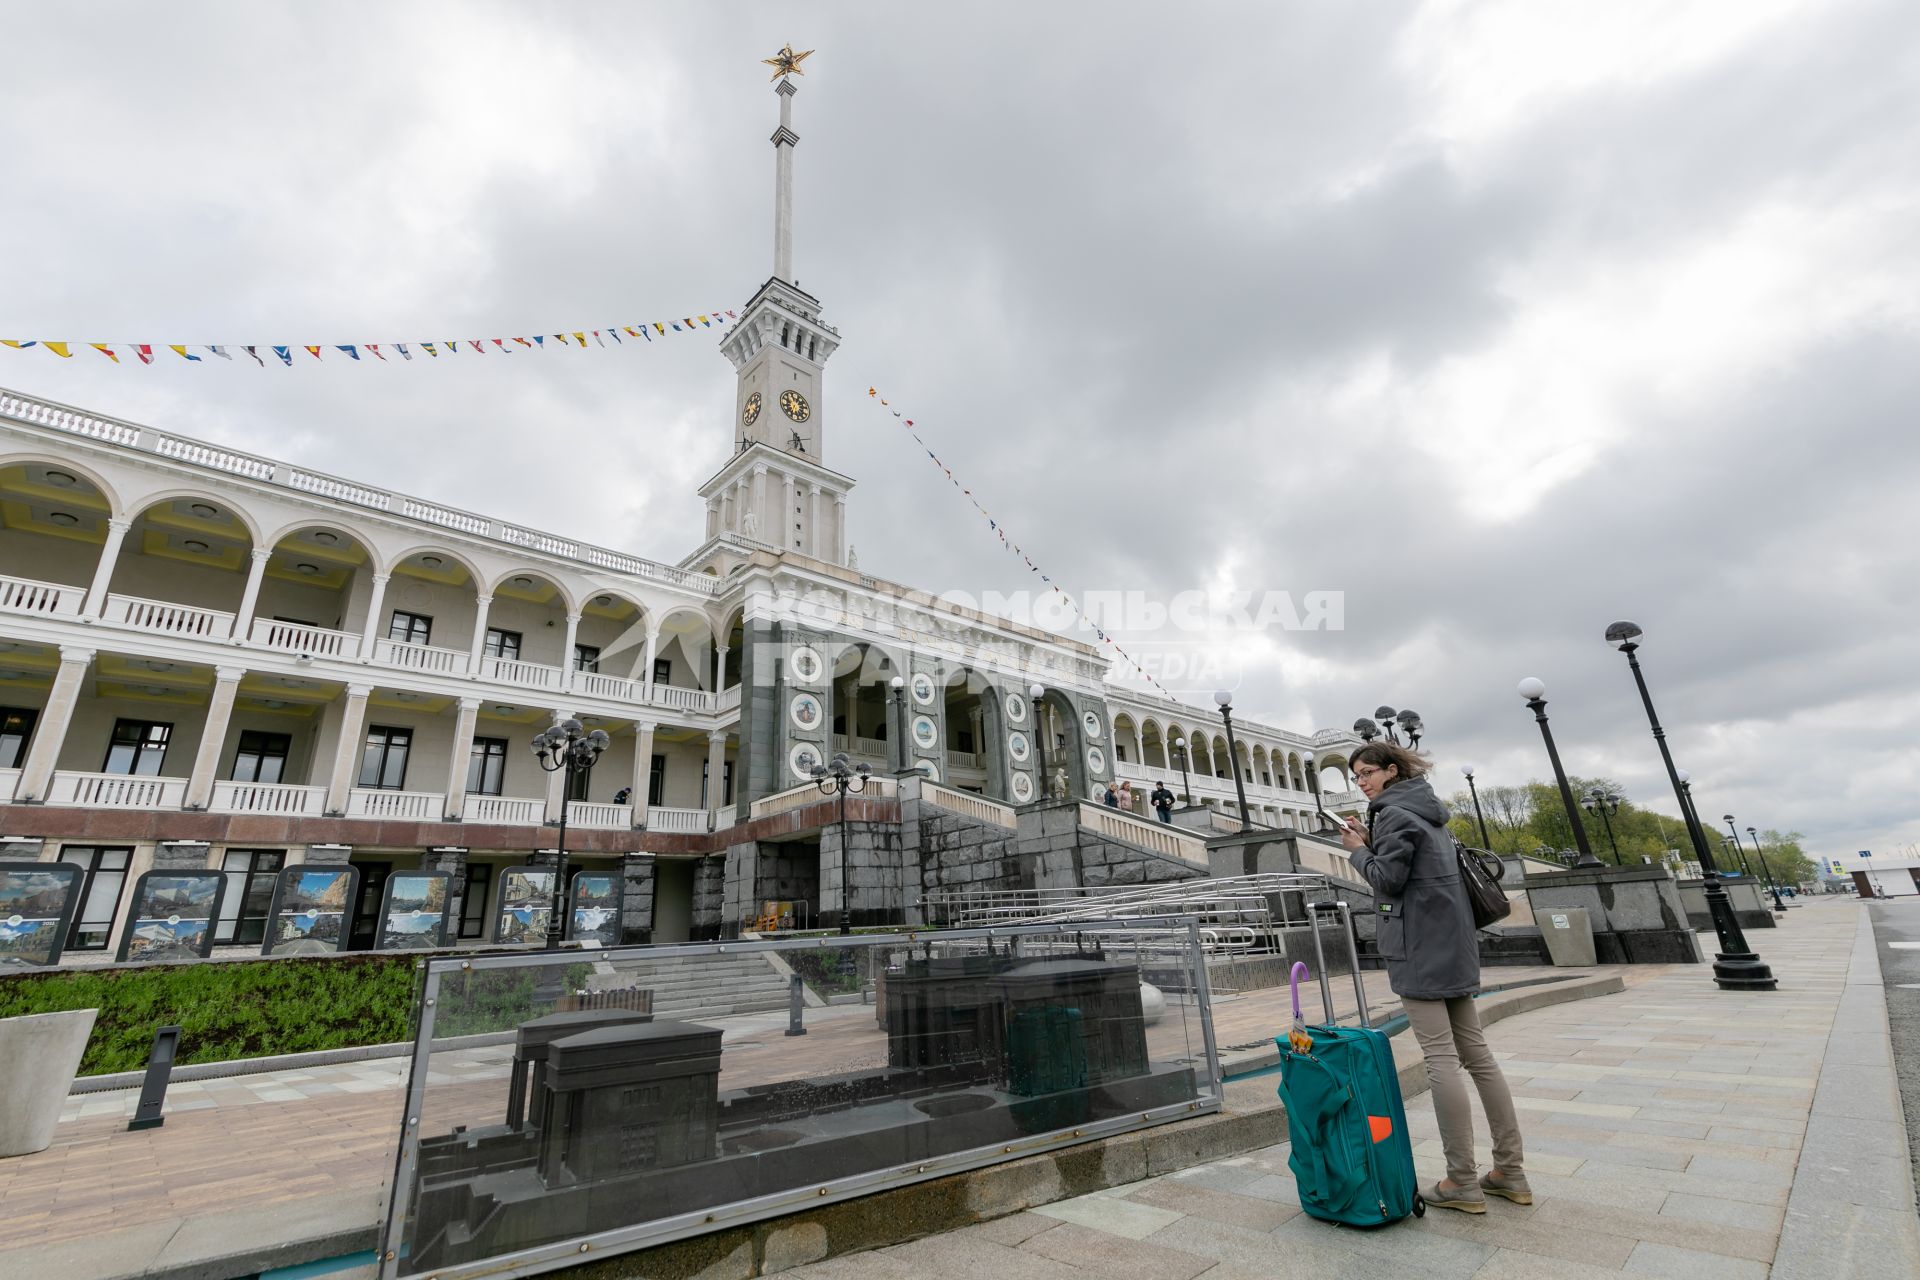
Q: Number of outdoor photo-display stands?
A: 6